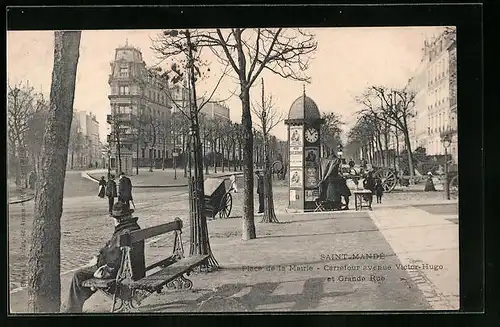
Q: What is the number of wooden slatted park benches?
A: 1